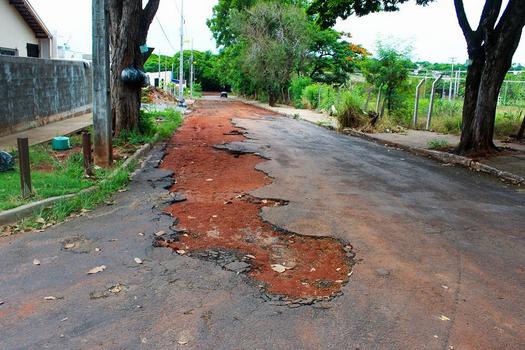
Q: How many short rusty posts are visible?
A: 2